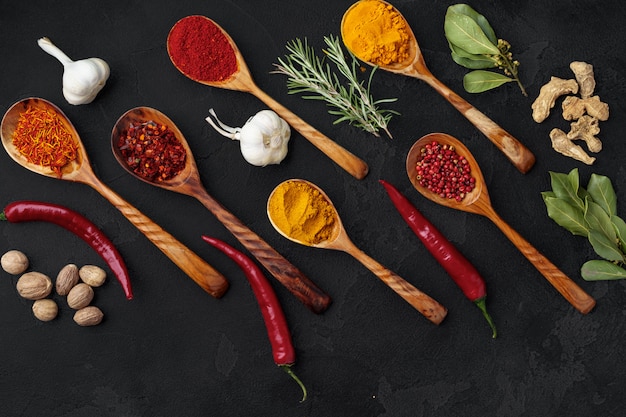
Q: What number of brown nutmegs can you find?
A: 7